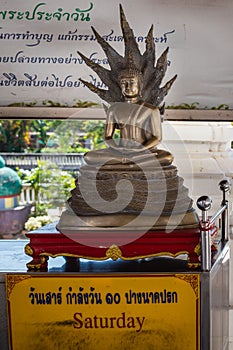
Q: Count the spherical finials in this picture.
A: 2